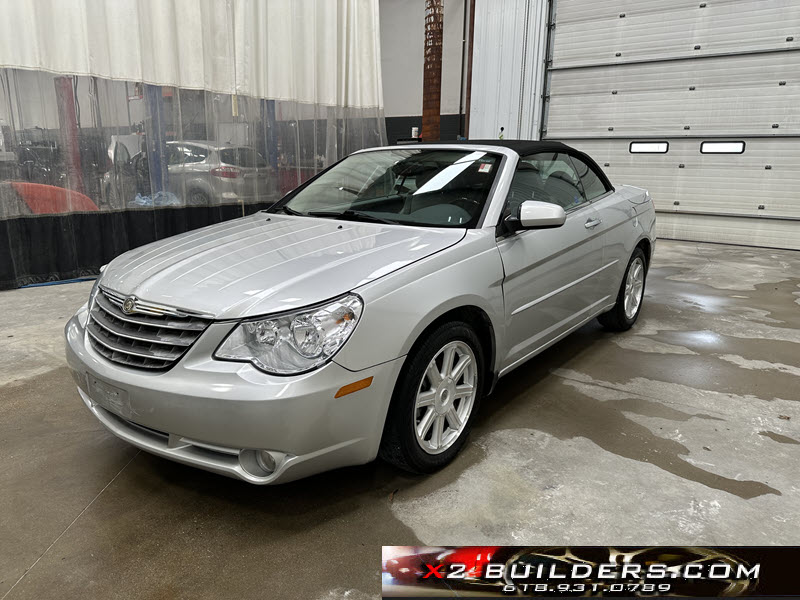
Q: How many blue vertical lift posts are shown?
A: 2